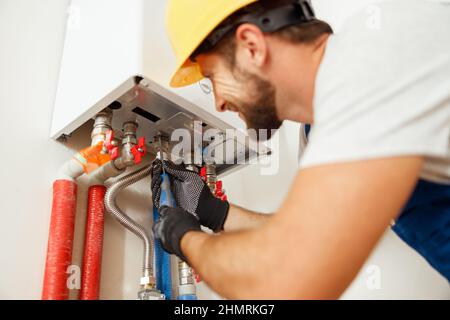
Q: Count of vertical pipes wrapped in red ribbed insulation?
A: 2